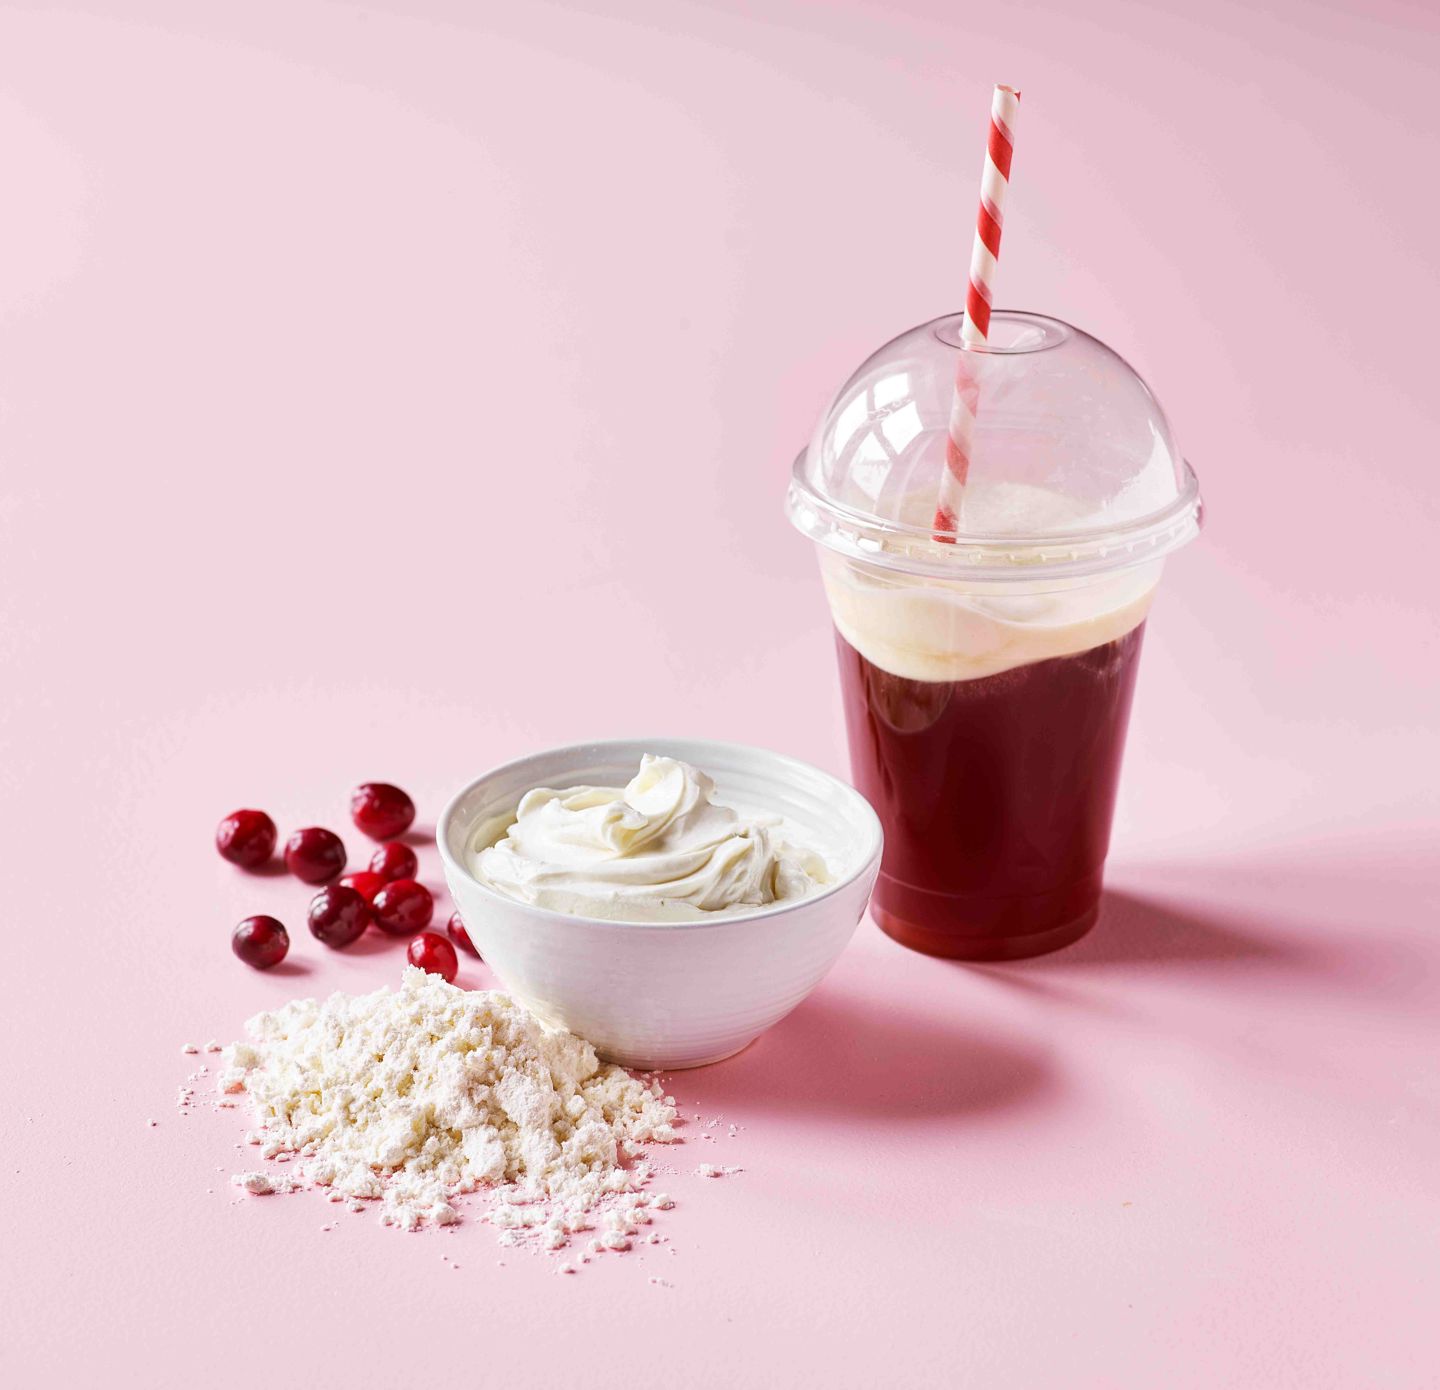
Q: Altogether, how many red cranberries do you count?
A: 10